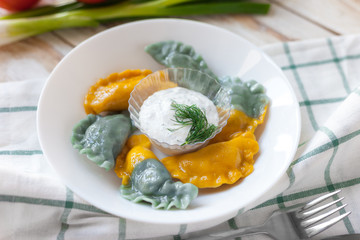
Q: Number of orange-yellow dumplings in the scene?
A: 4